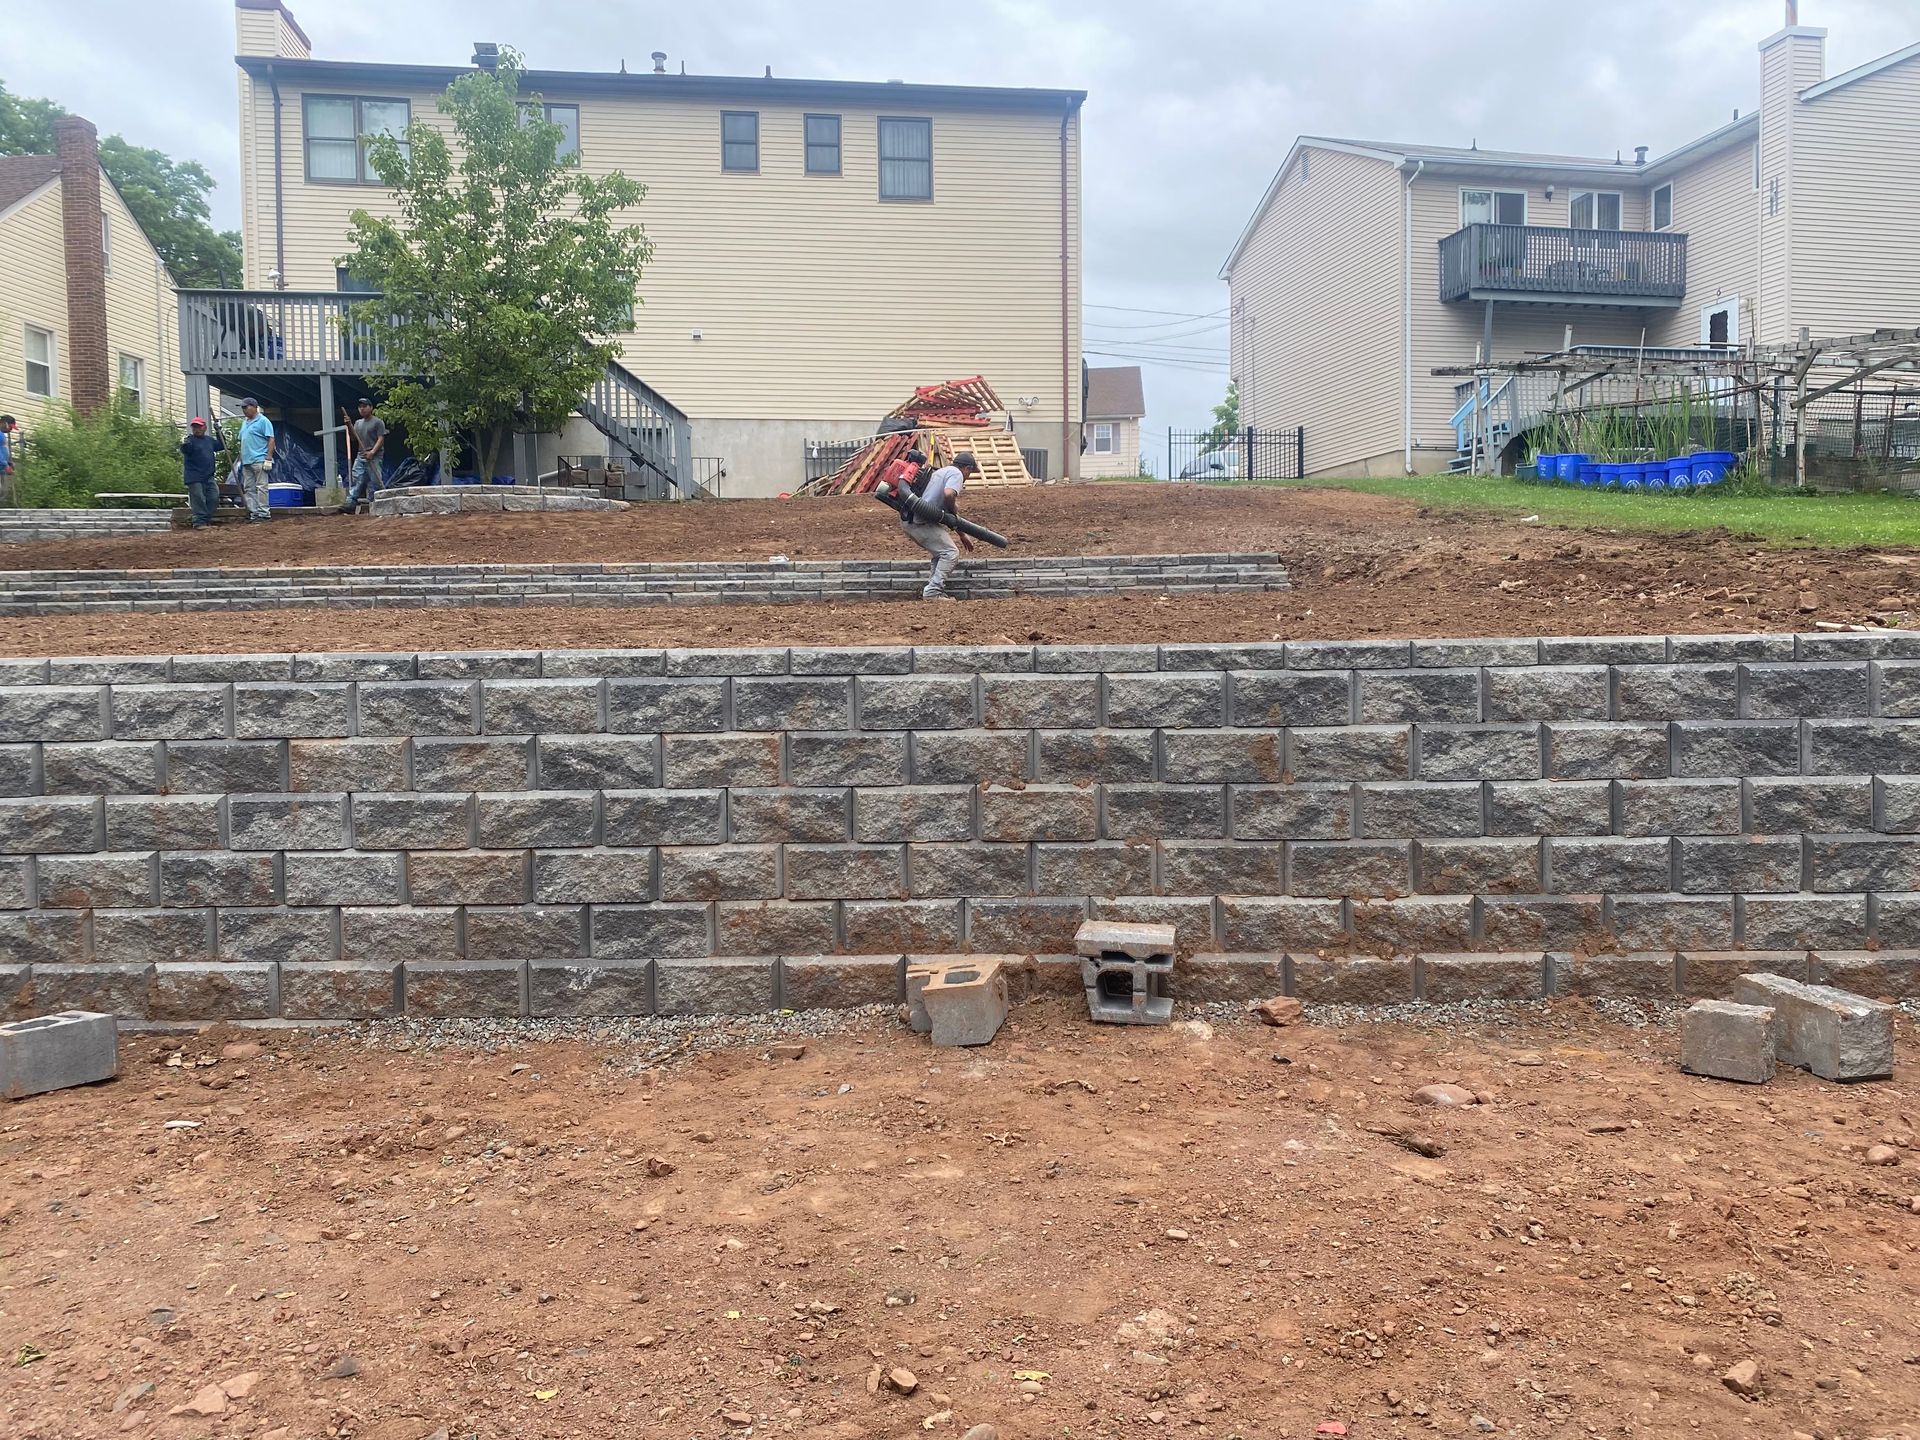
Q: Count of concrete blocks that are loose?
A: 5